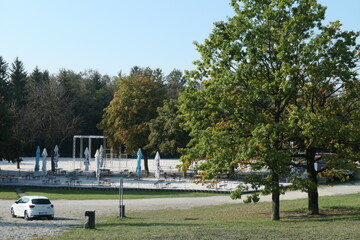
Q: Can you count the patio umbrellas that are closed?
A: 8